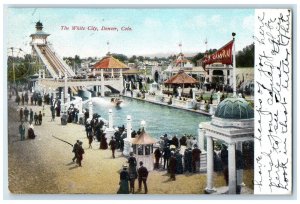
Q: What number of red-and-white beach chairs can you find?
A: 0